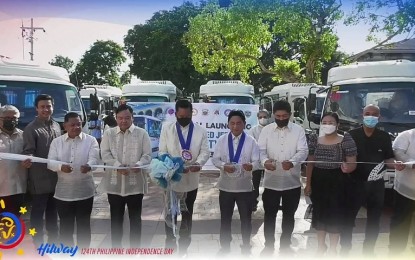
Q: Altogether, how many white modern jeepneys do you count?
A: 6